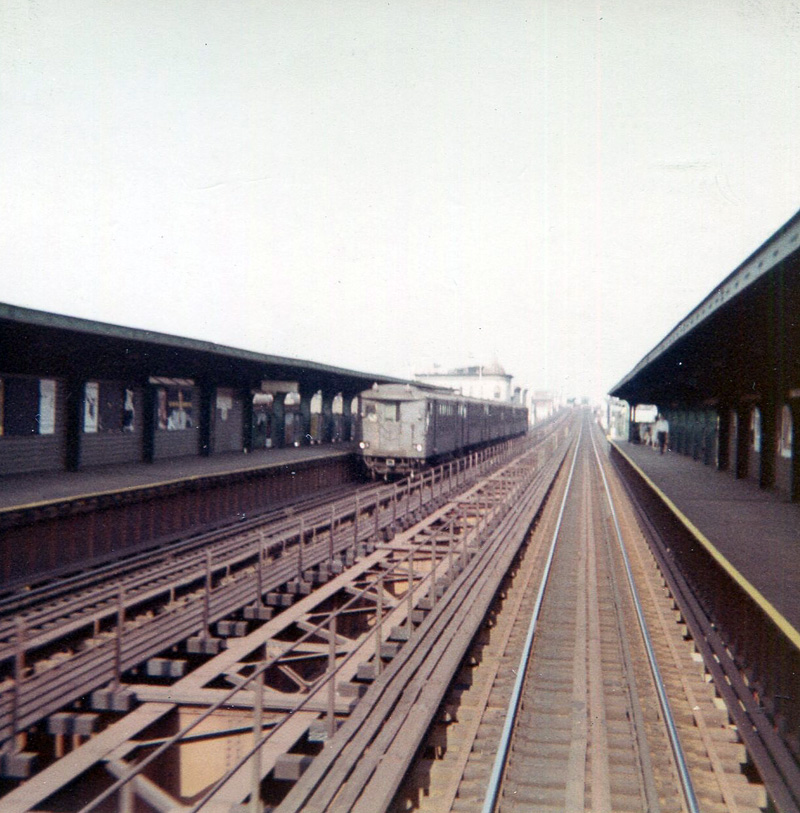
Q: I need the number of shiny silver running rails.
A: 2